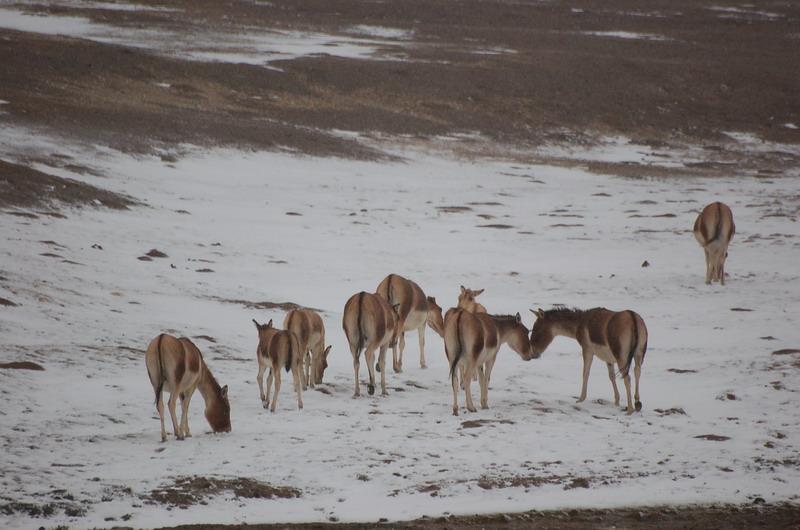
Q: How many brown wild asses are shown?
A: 9